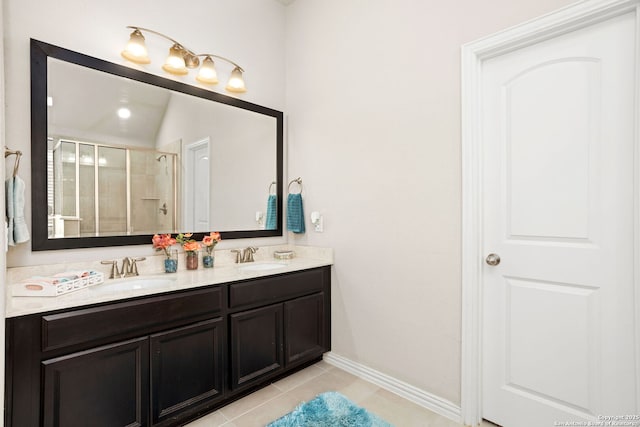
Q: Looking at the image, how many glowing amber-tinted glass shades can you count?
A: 4